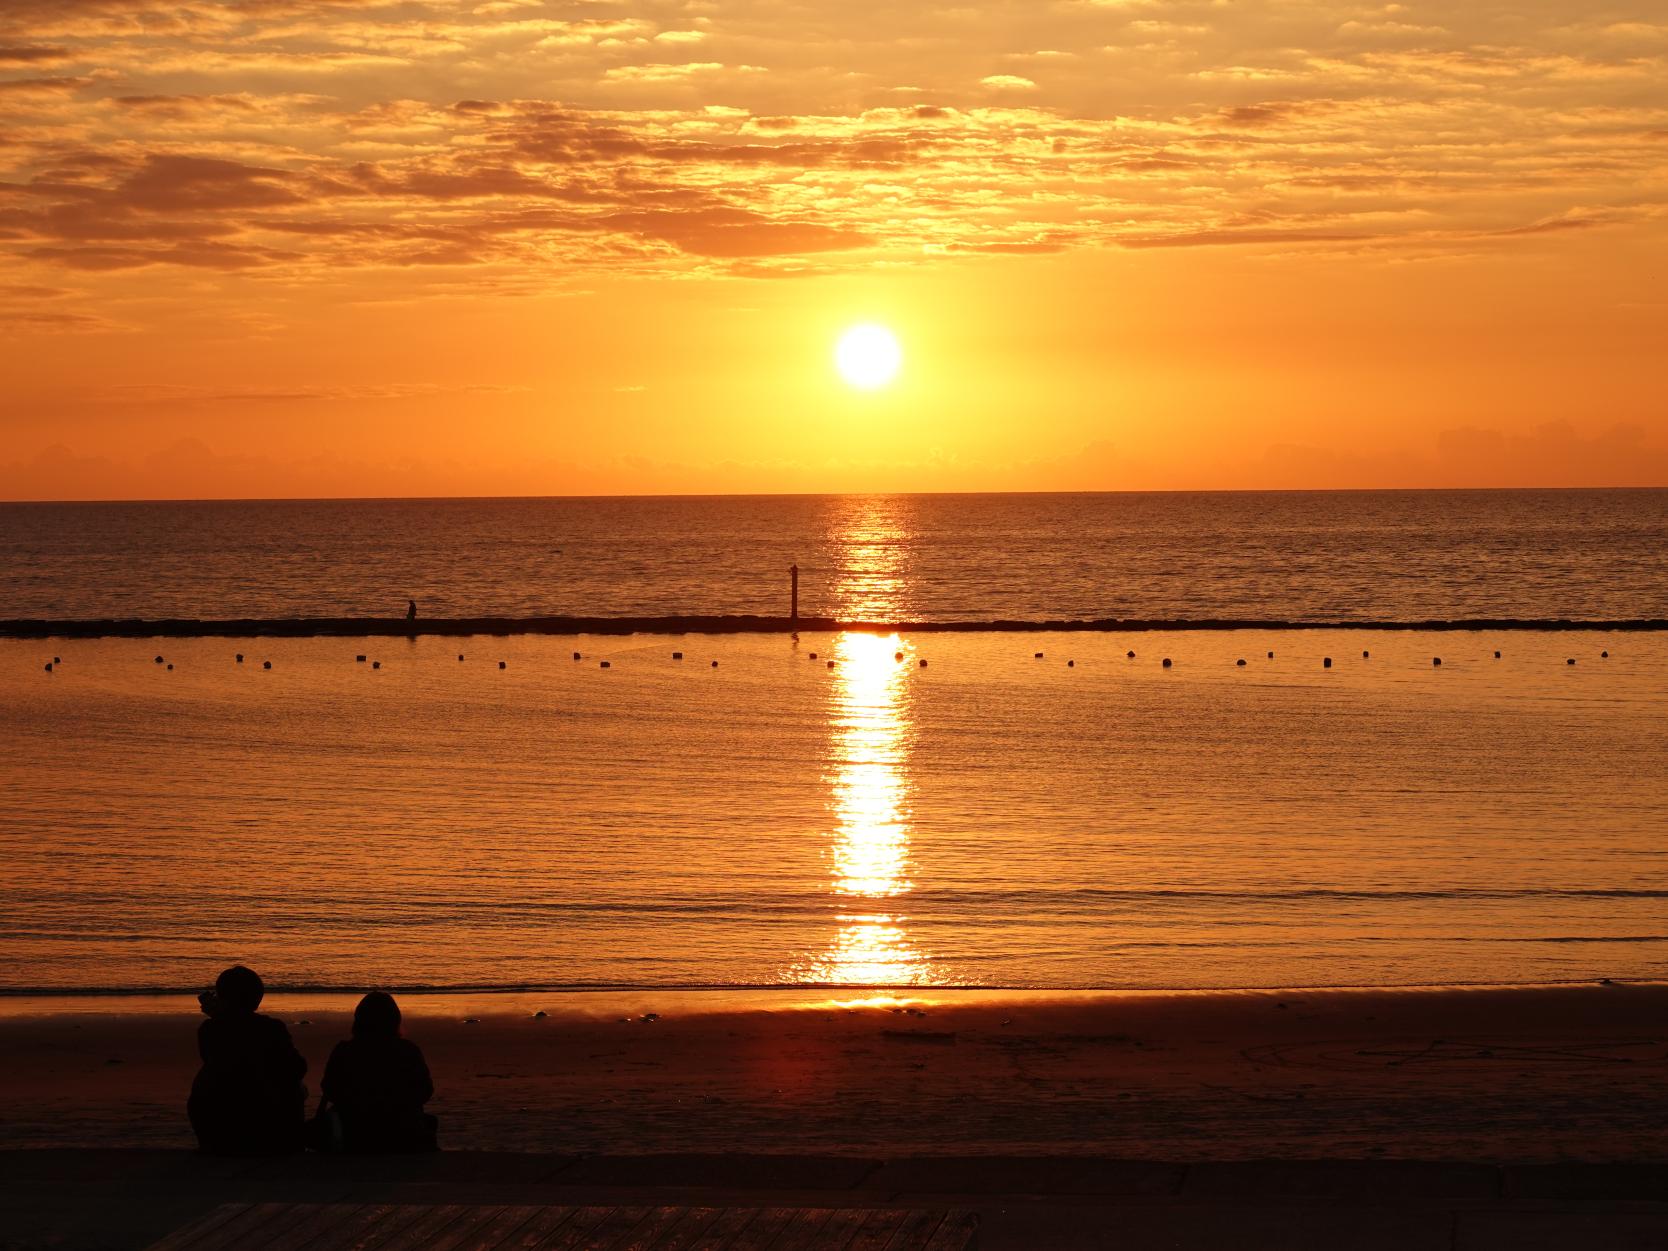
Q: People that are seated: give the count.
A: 2